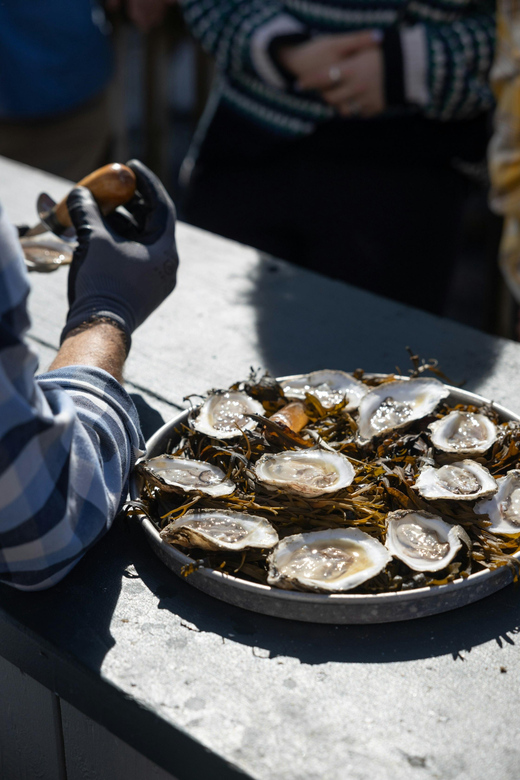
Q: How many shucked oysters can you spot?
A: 11